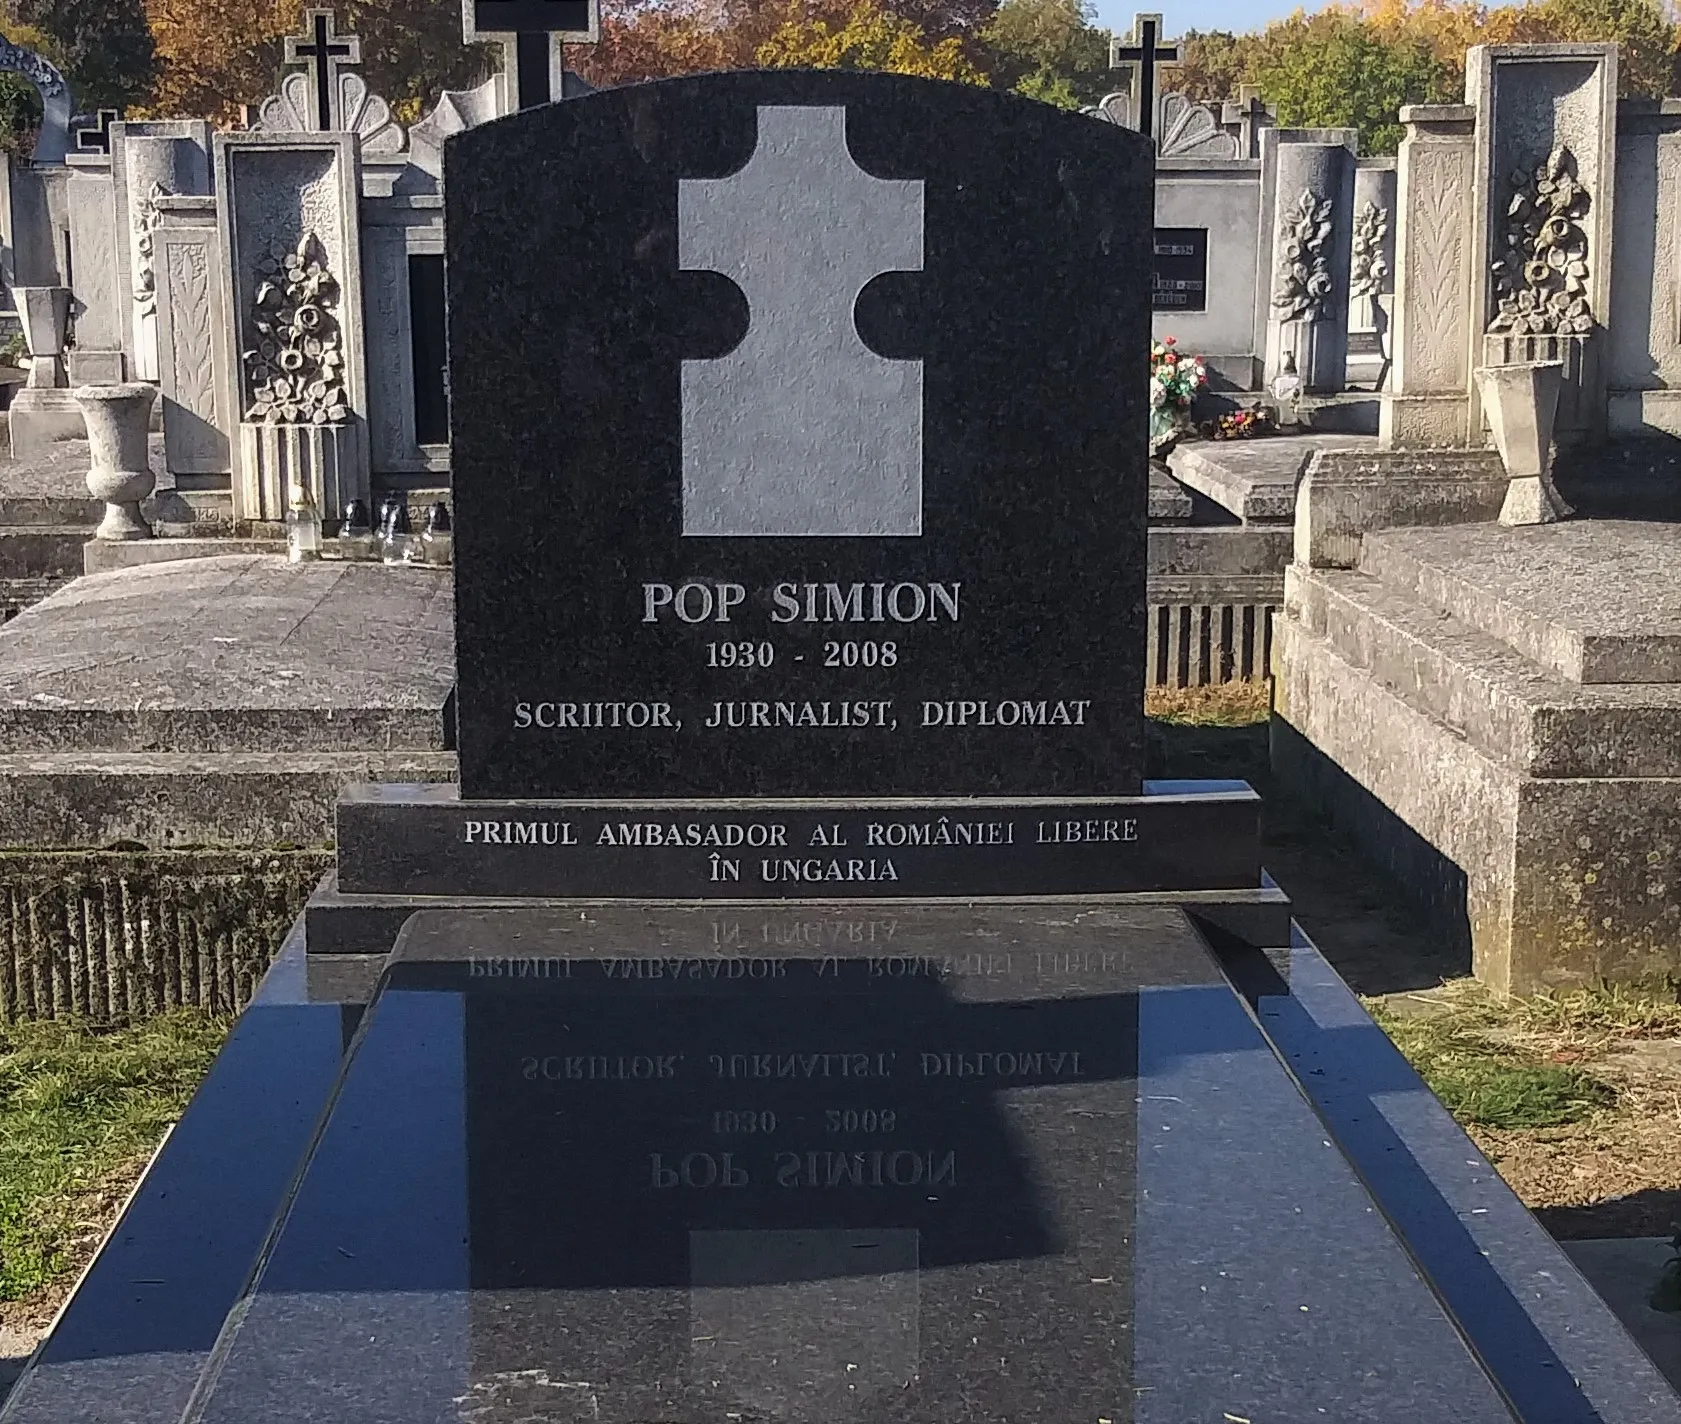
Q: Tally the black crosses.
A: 4